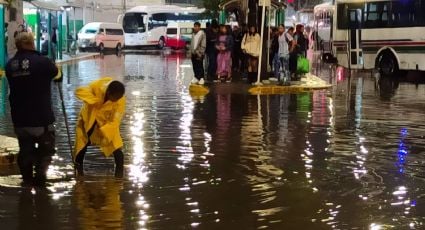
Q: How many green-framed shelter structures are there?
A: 2